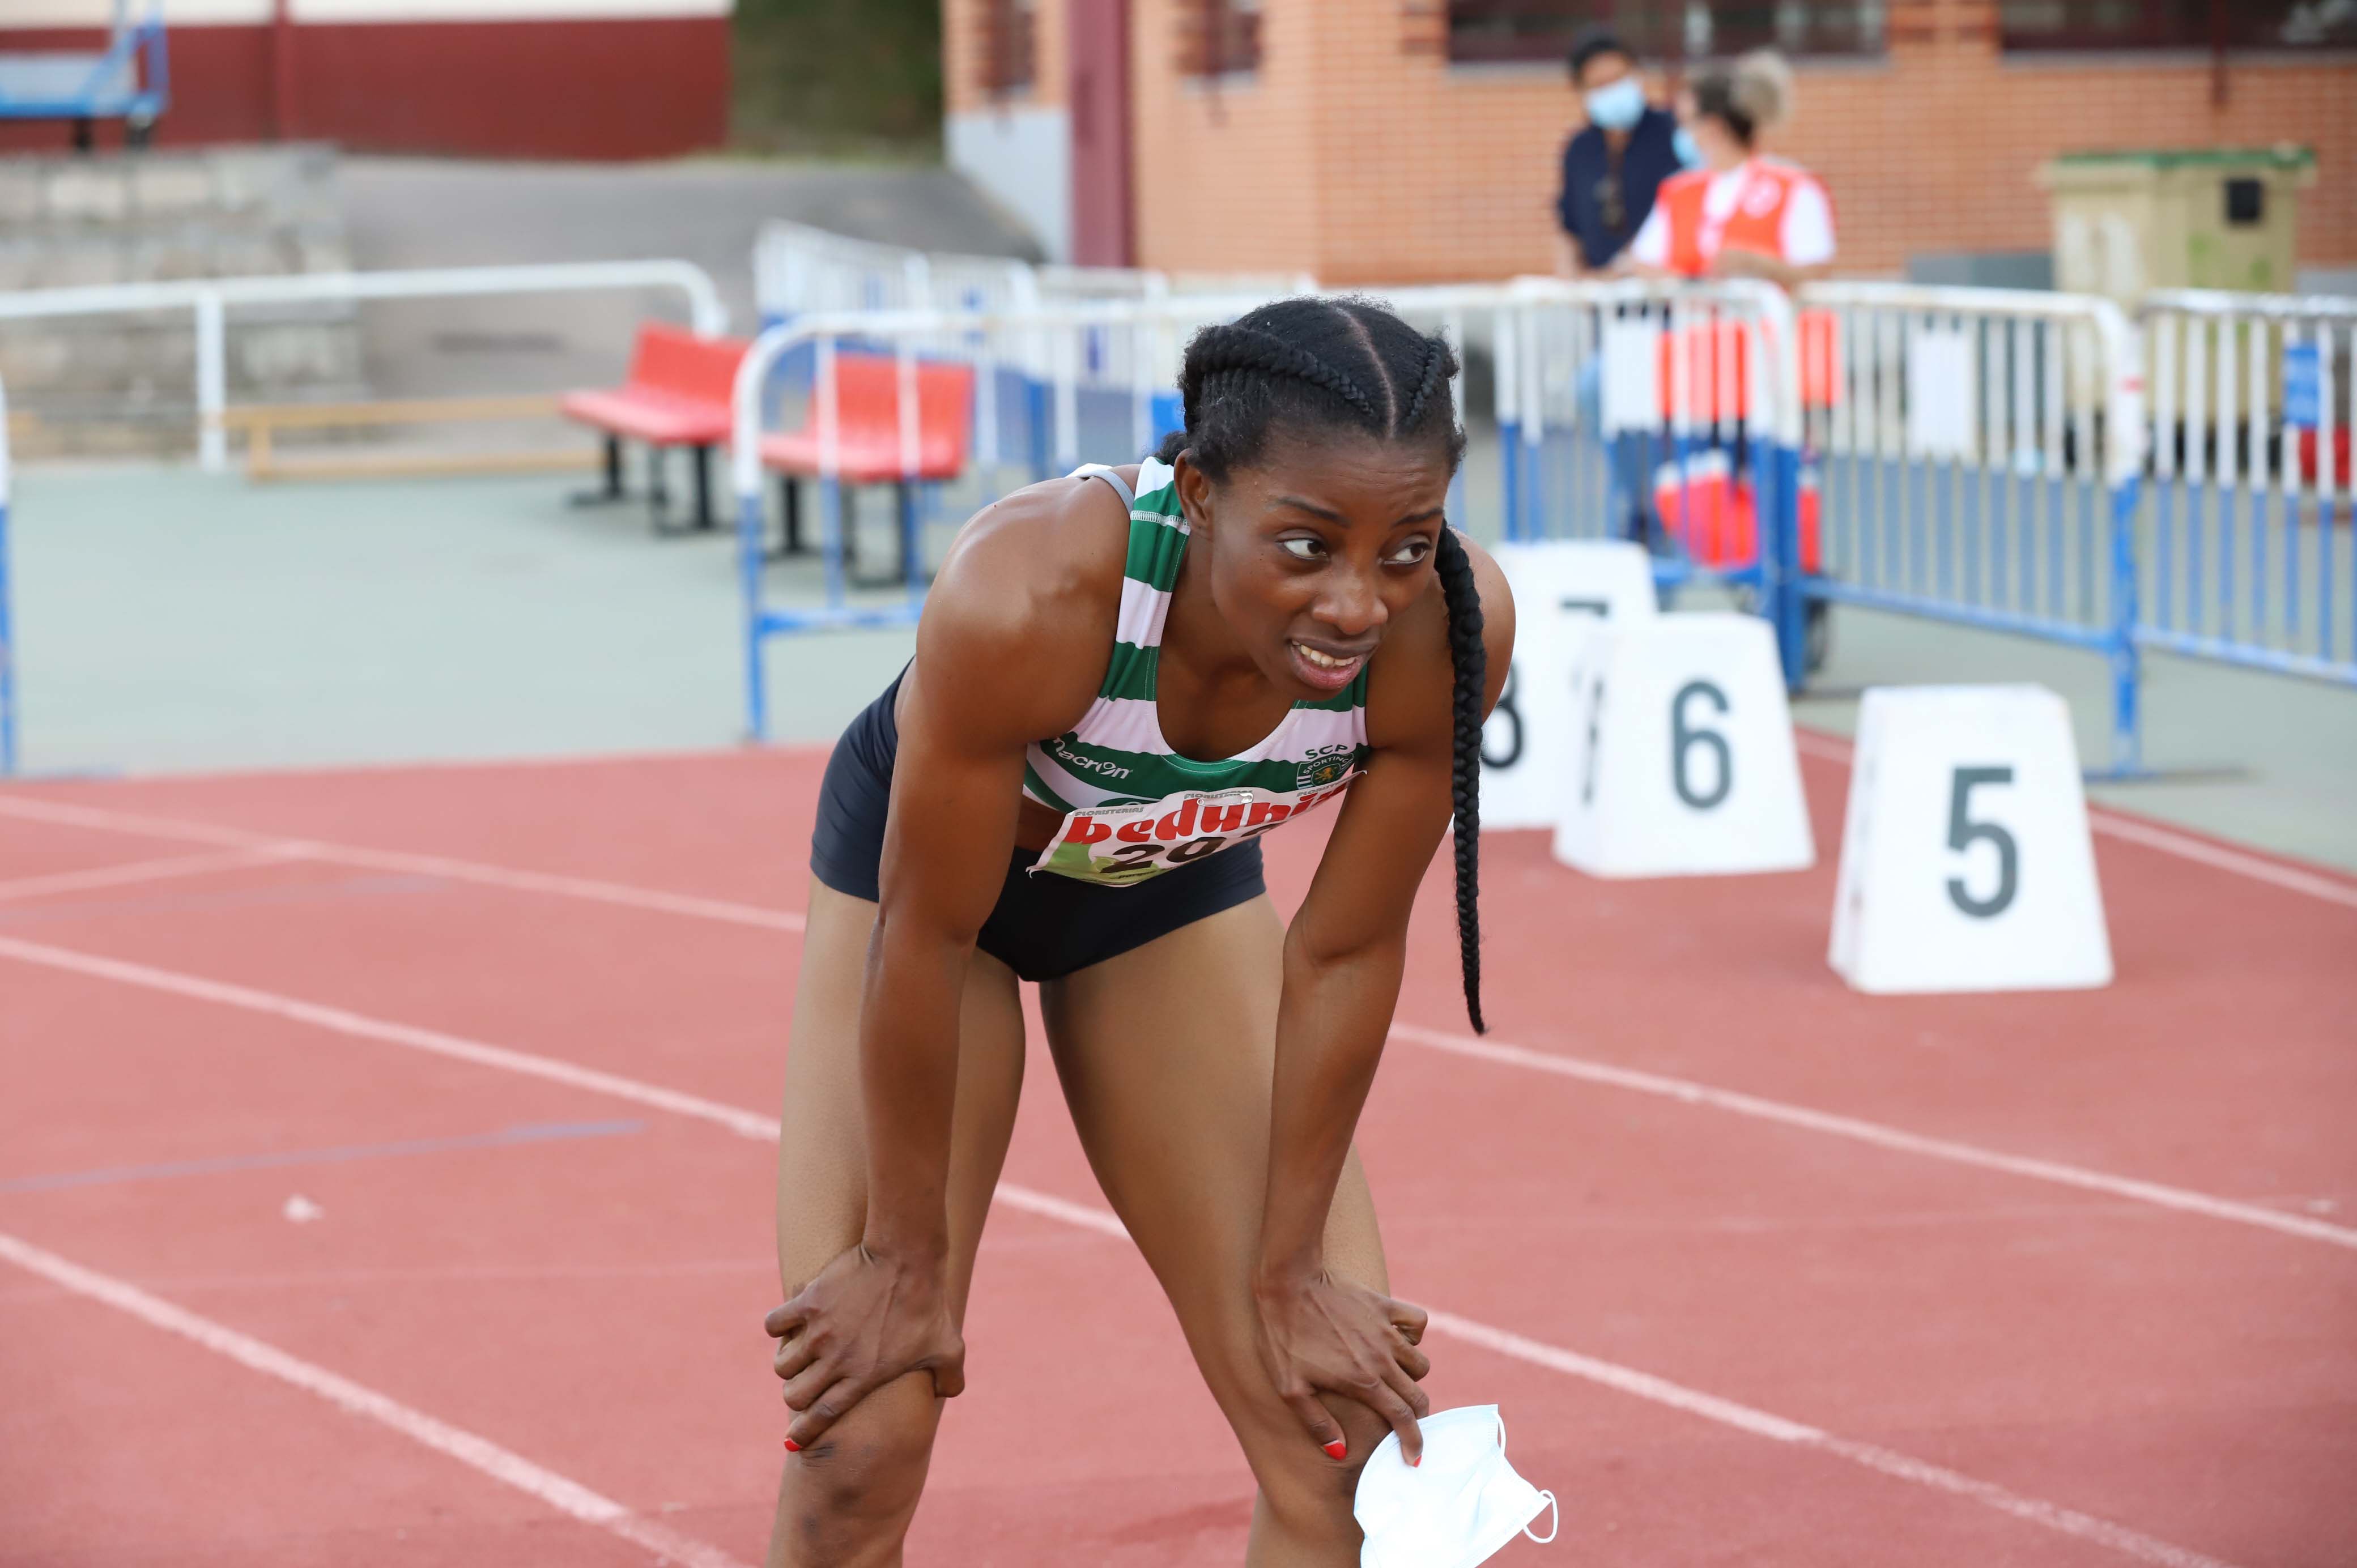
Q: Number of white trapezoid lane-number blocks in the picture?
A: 4